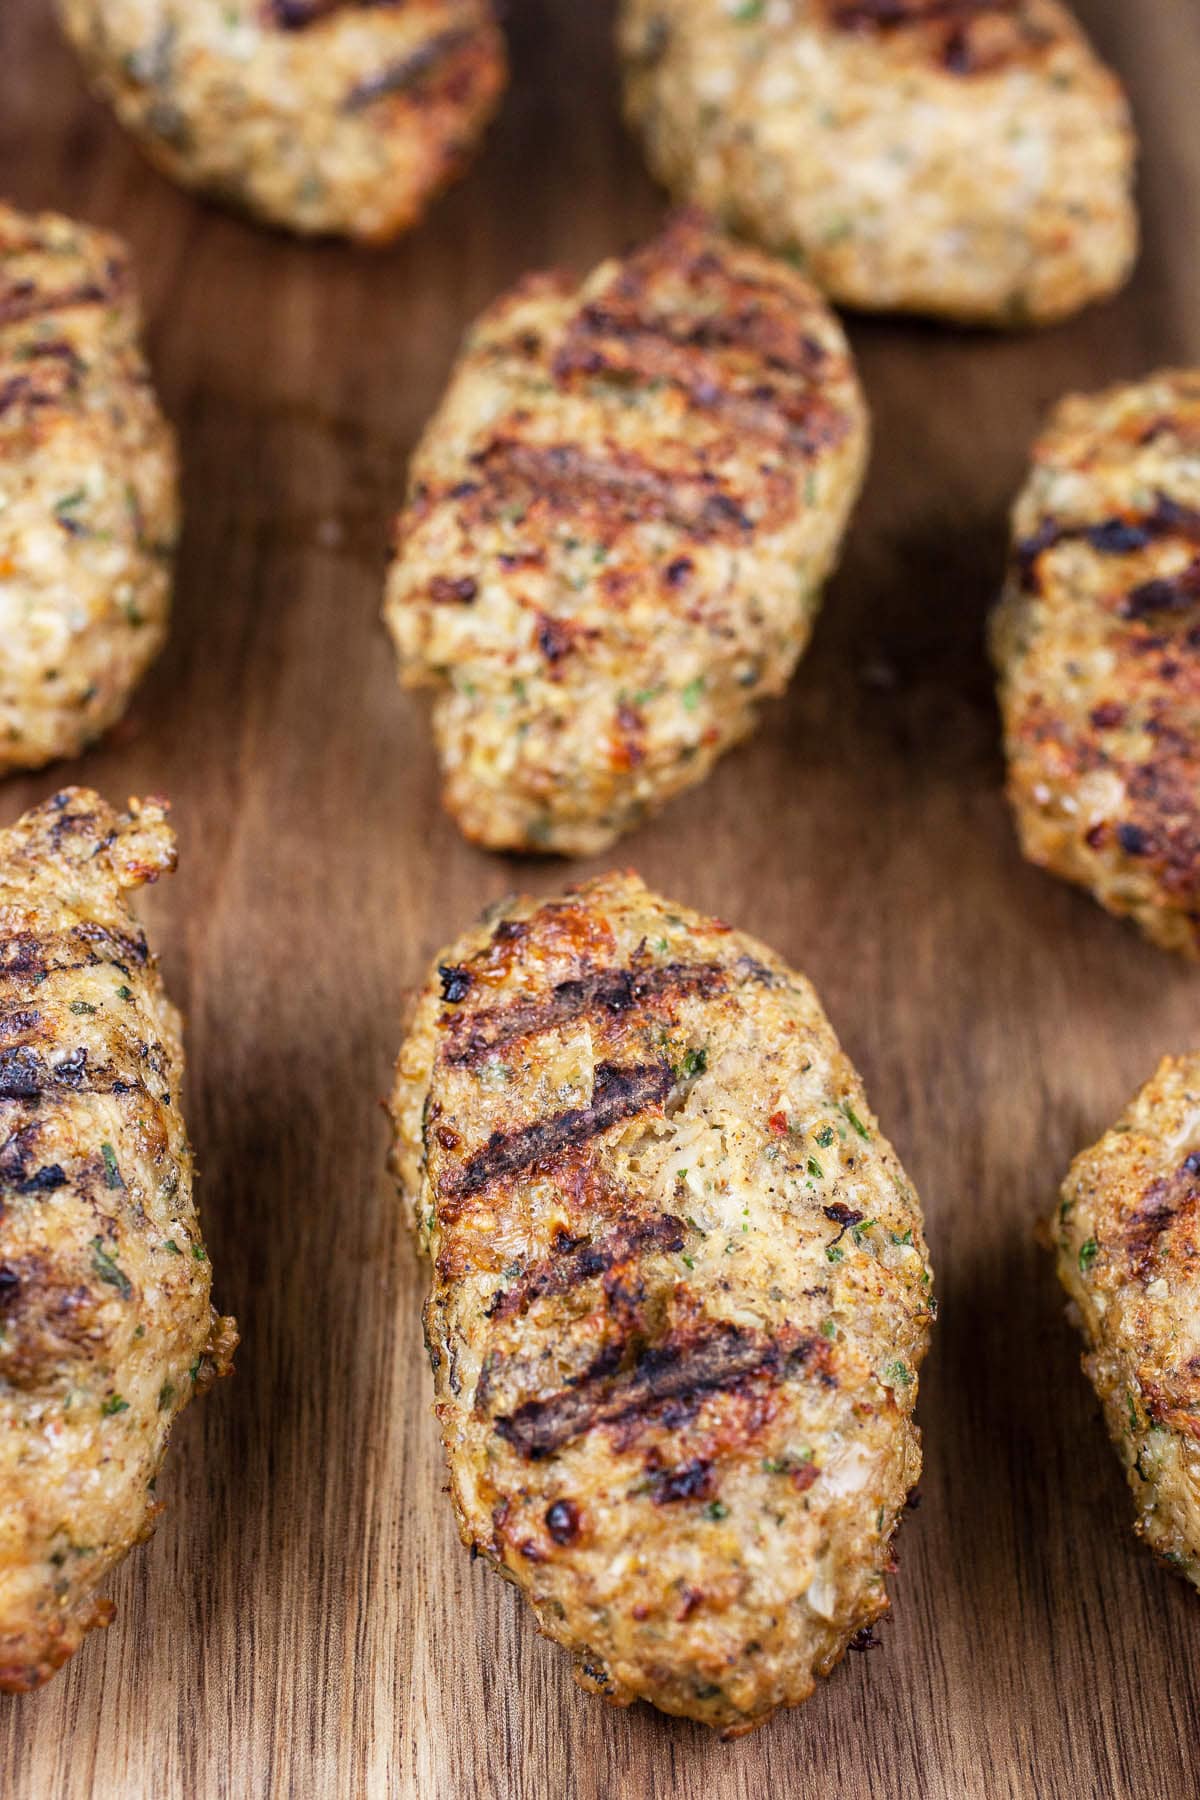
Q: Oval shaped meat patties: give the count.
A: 8